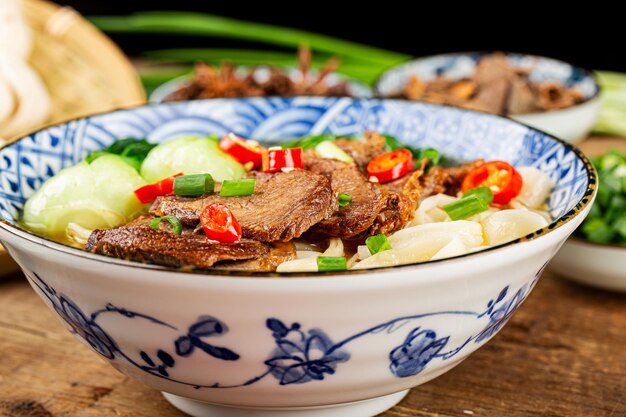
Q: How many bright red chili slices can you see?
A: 6